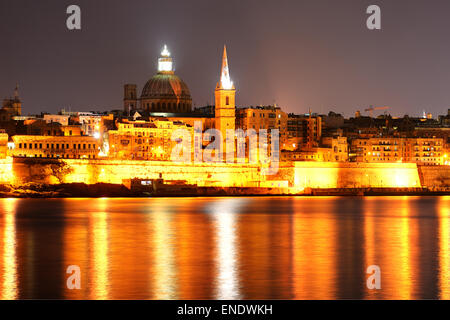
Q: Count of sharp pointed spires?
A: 1